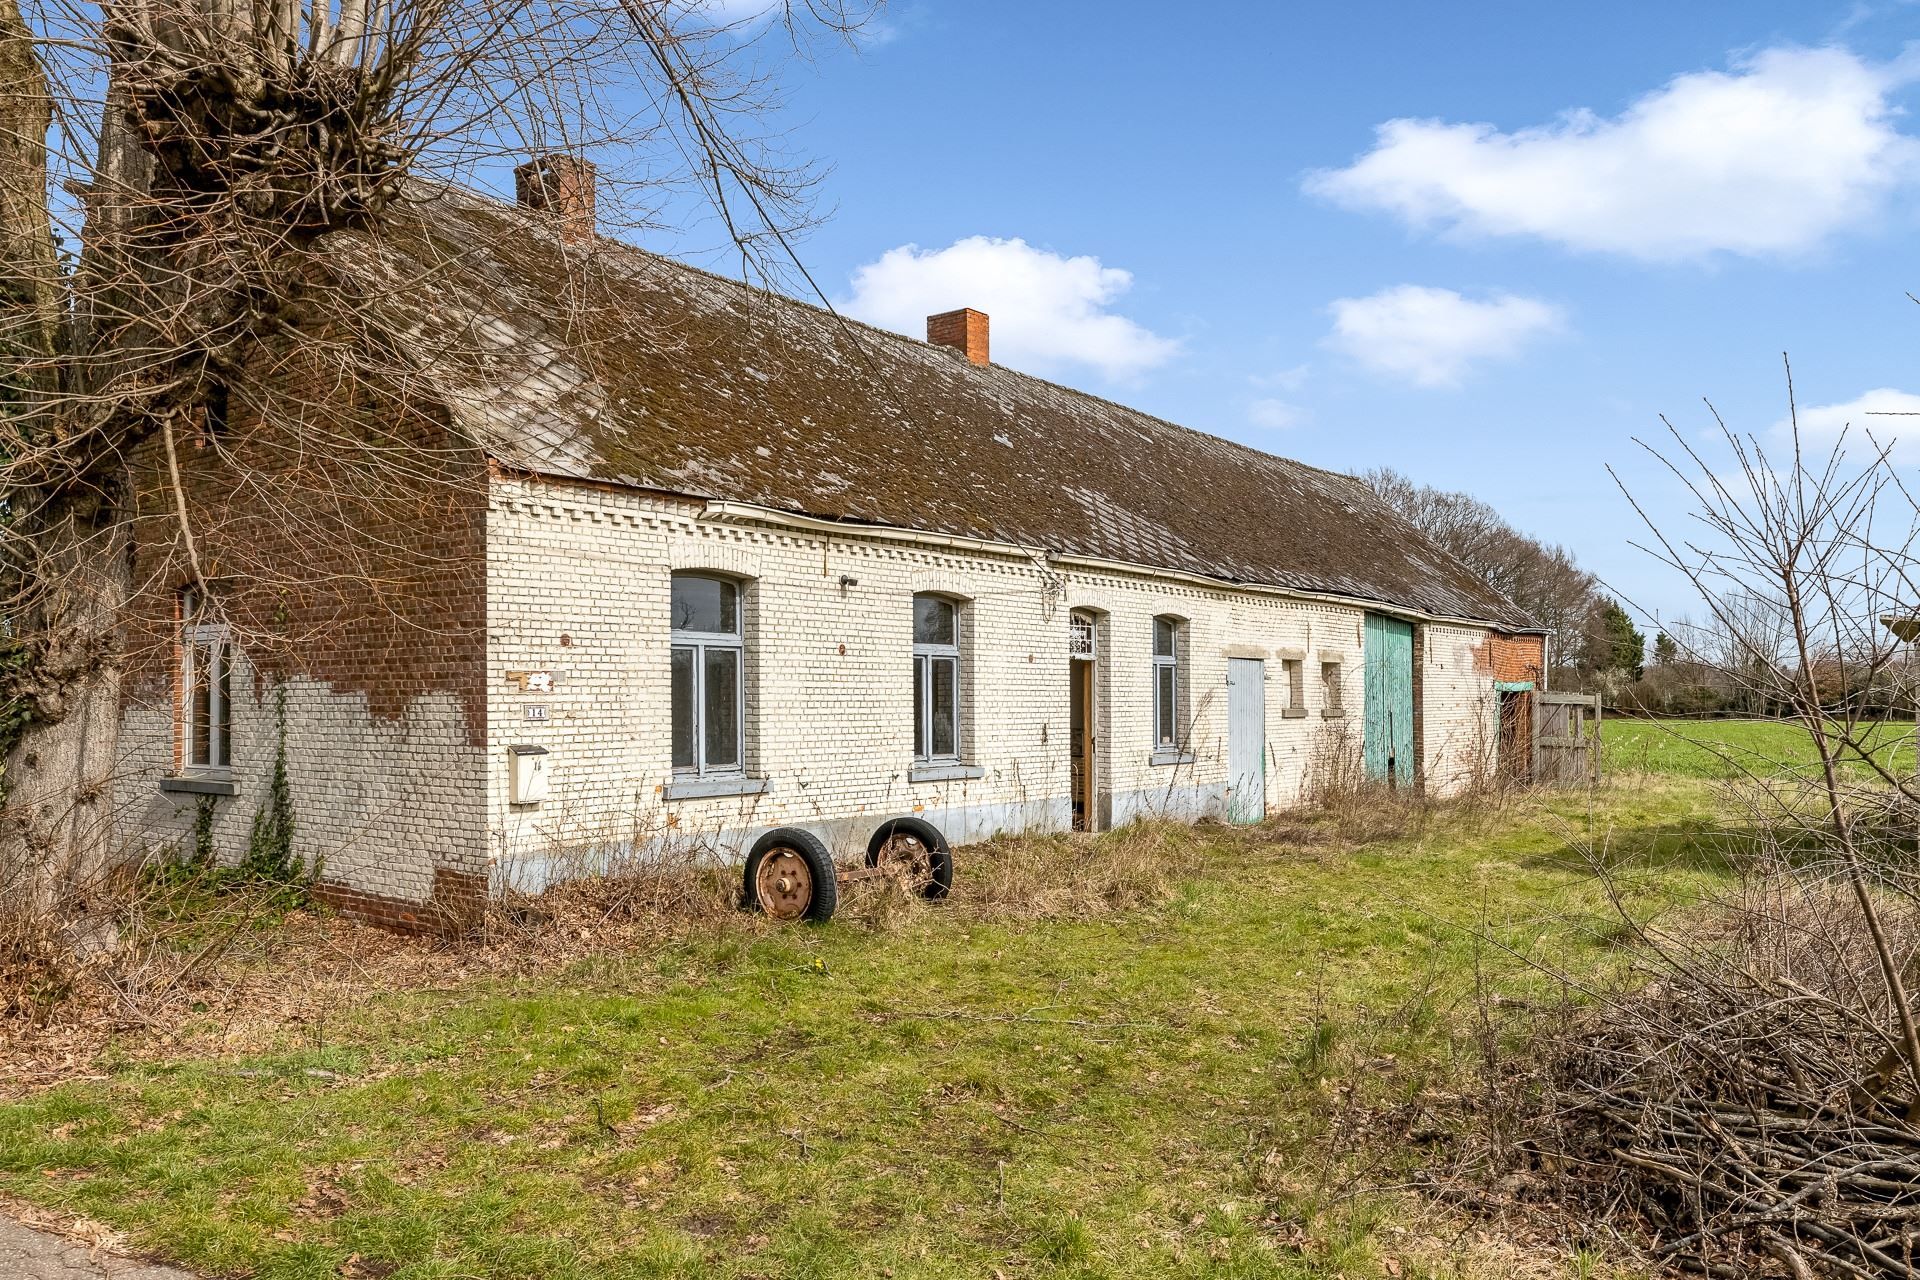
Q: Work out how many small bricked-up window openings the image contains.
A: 2